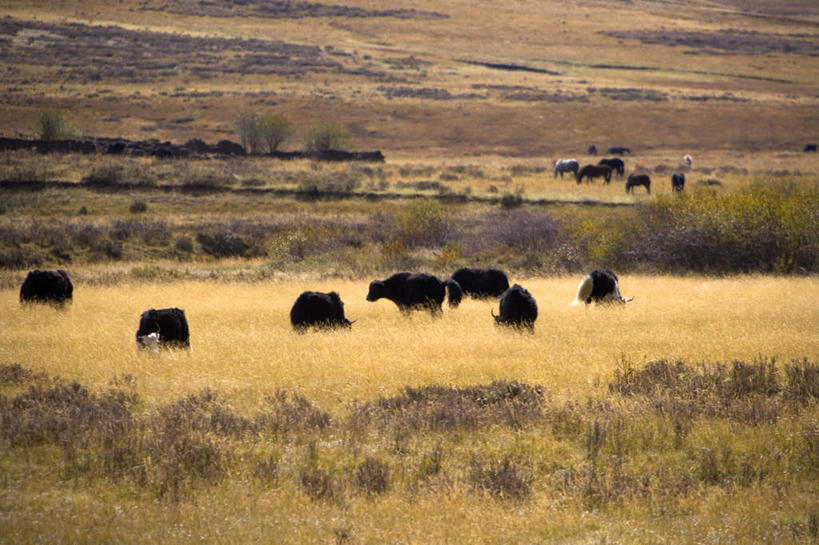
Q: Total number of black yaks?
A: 7